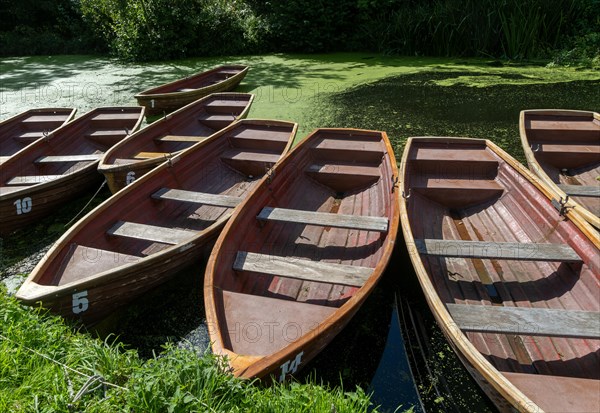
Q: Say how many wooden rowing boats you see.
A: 8